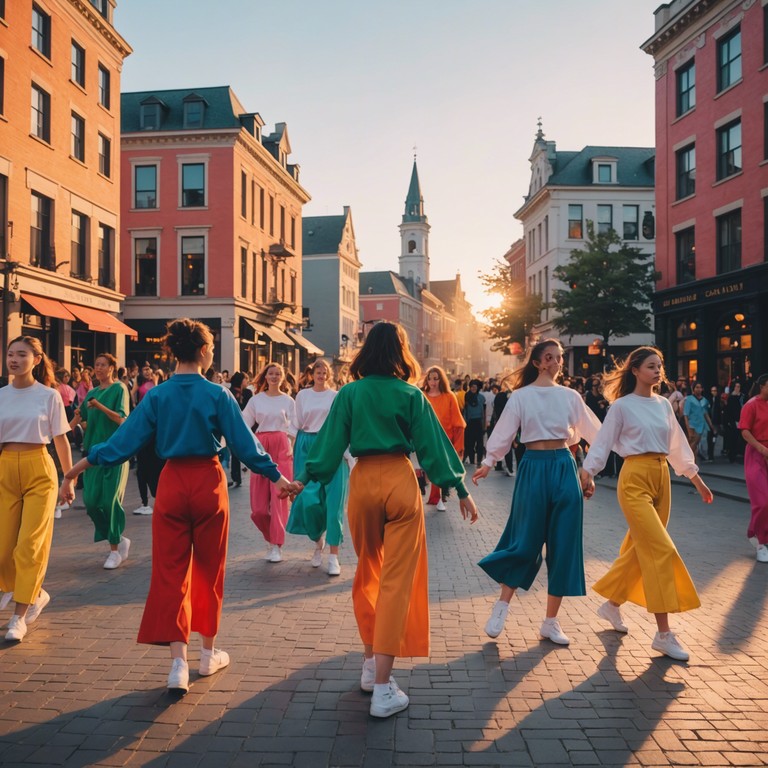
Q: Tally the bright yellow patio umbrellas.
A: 0